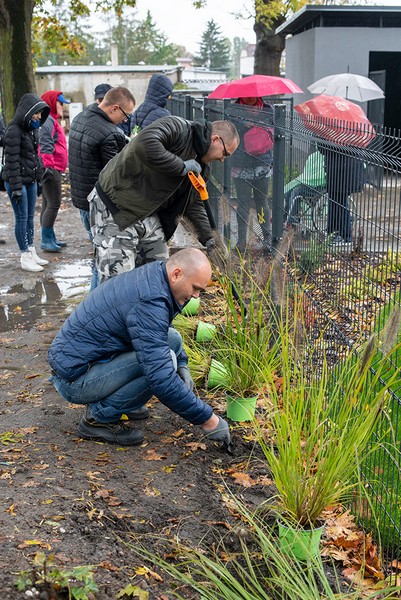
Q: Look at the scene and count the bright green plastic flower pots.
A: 5